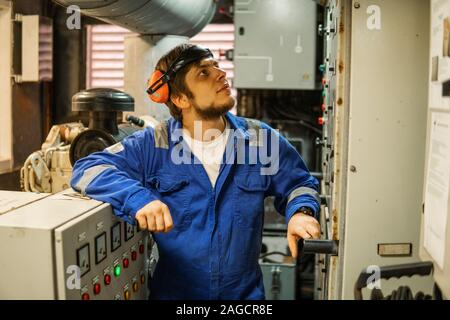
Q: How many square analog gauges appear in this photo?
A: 4